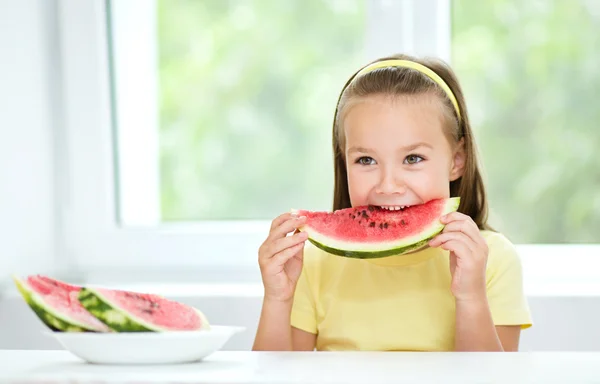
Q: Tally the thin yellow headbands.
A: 1